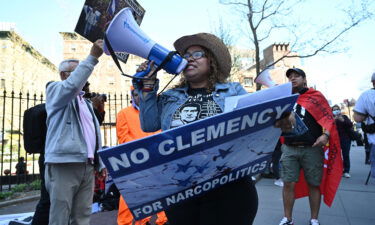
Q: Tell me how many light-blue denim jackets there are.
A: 1